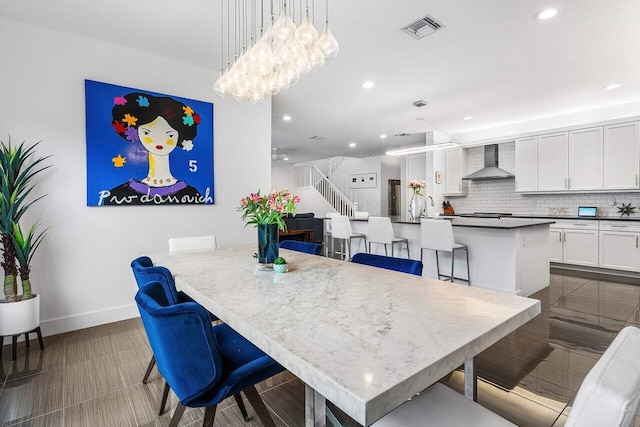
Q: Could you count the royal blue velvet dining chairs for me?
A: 4